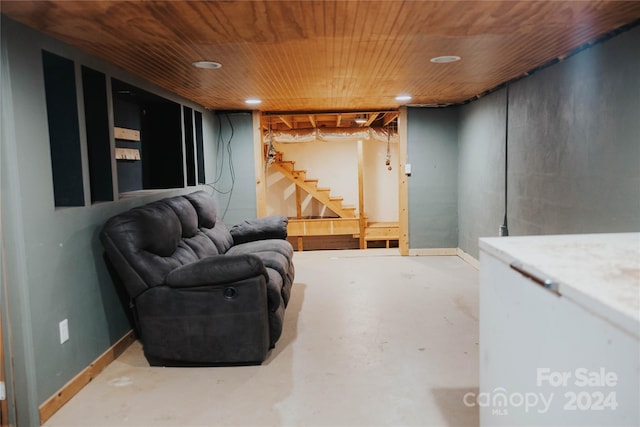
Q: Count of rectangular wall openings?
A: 5